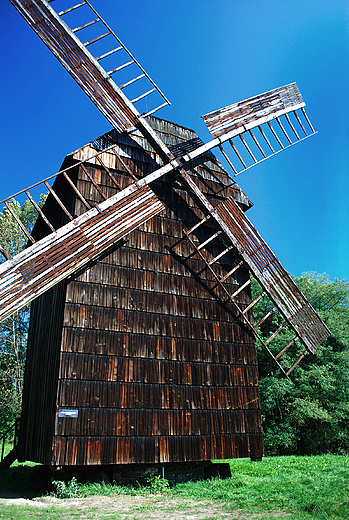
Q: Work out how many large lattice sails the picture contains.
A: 4